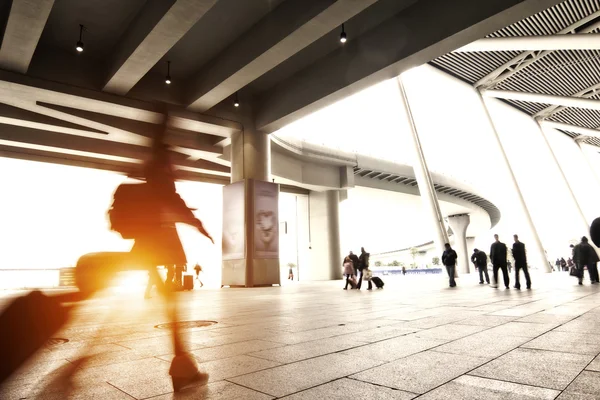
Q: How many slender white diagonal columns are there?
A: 4